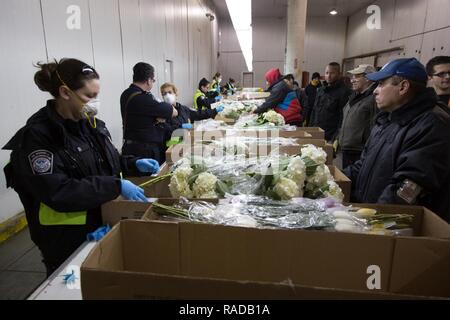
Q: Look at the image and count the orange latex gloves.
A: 0